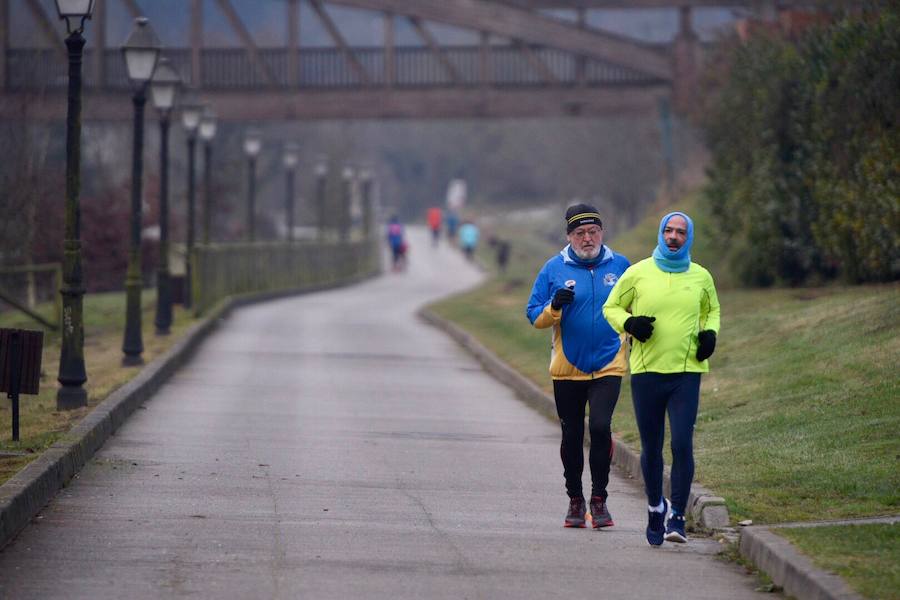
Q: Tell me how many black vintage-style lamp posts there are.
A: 10